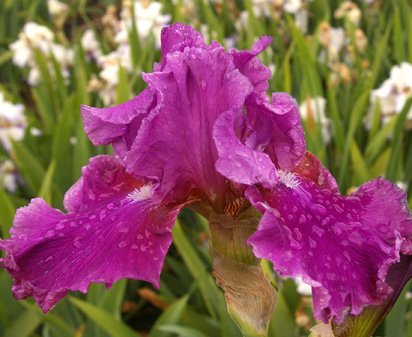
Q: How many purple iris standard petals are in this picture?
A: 3